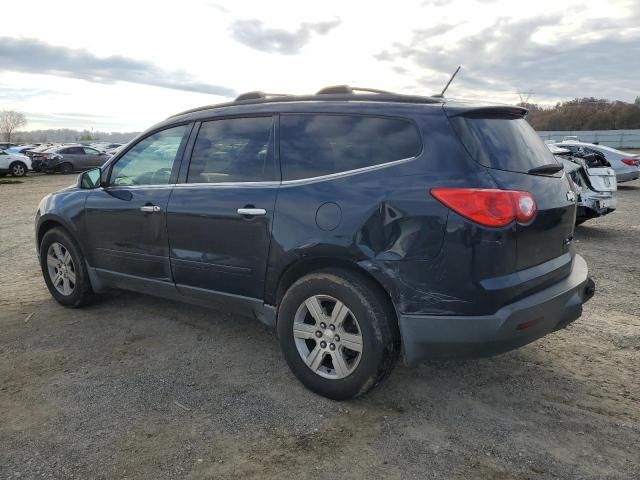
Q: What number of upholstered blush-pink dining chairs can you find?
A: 0